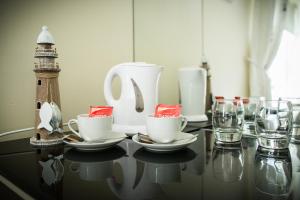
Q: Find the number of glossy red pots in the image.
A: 0